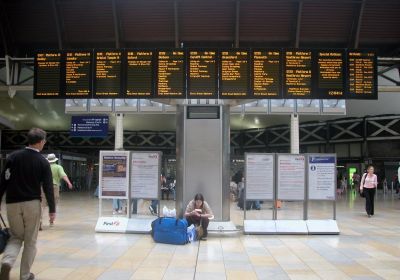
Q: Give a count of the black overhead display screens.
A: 11